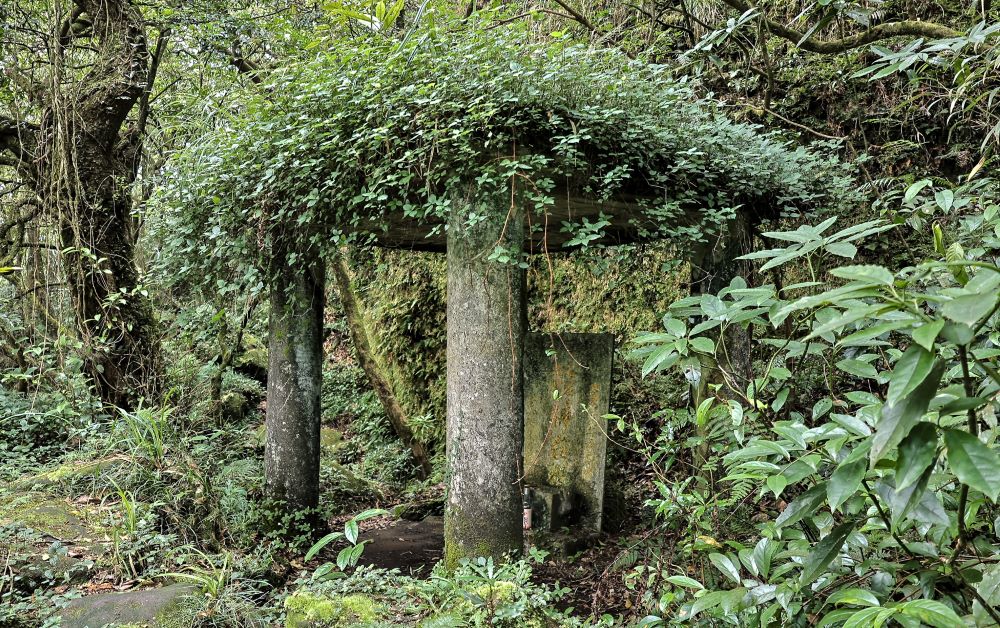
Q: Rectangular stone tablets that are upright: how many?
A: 1